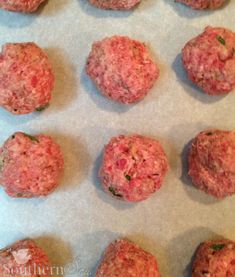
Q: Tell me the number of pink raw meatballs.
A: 12